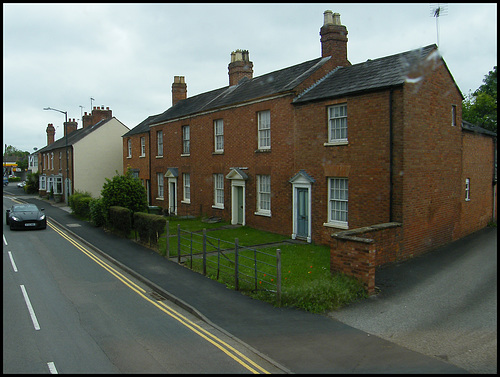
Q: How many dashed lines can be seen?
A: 4